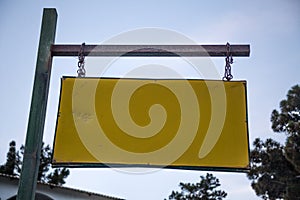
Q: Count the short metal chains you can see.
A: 2